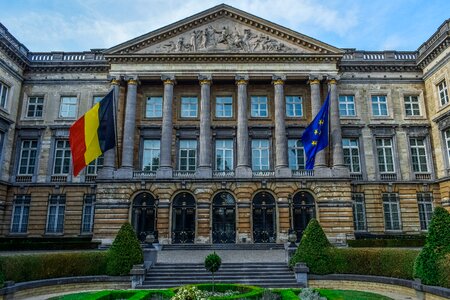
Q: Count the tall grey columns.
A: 8